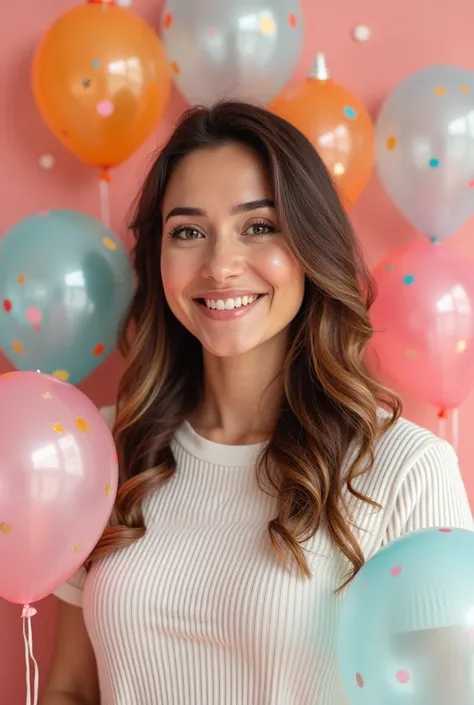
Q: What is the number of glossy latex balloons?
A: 8